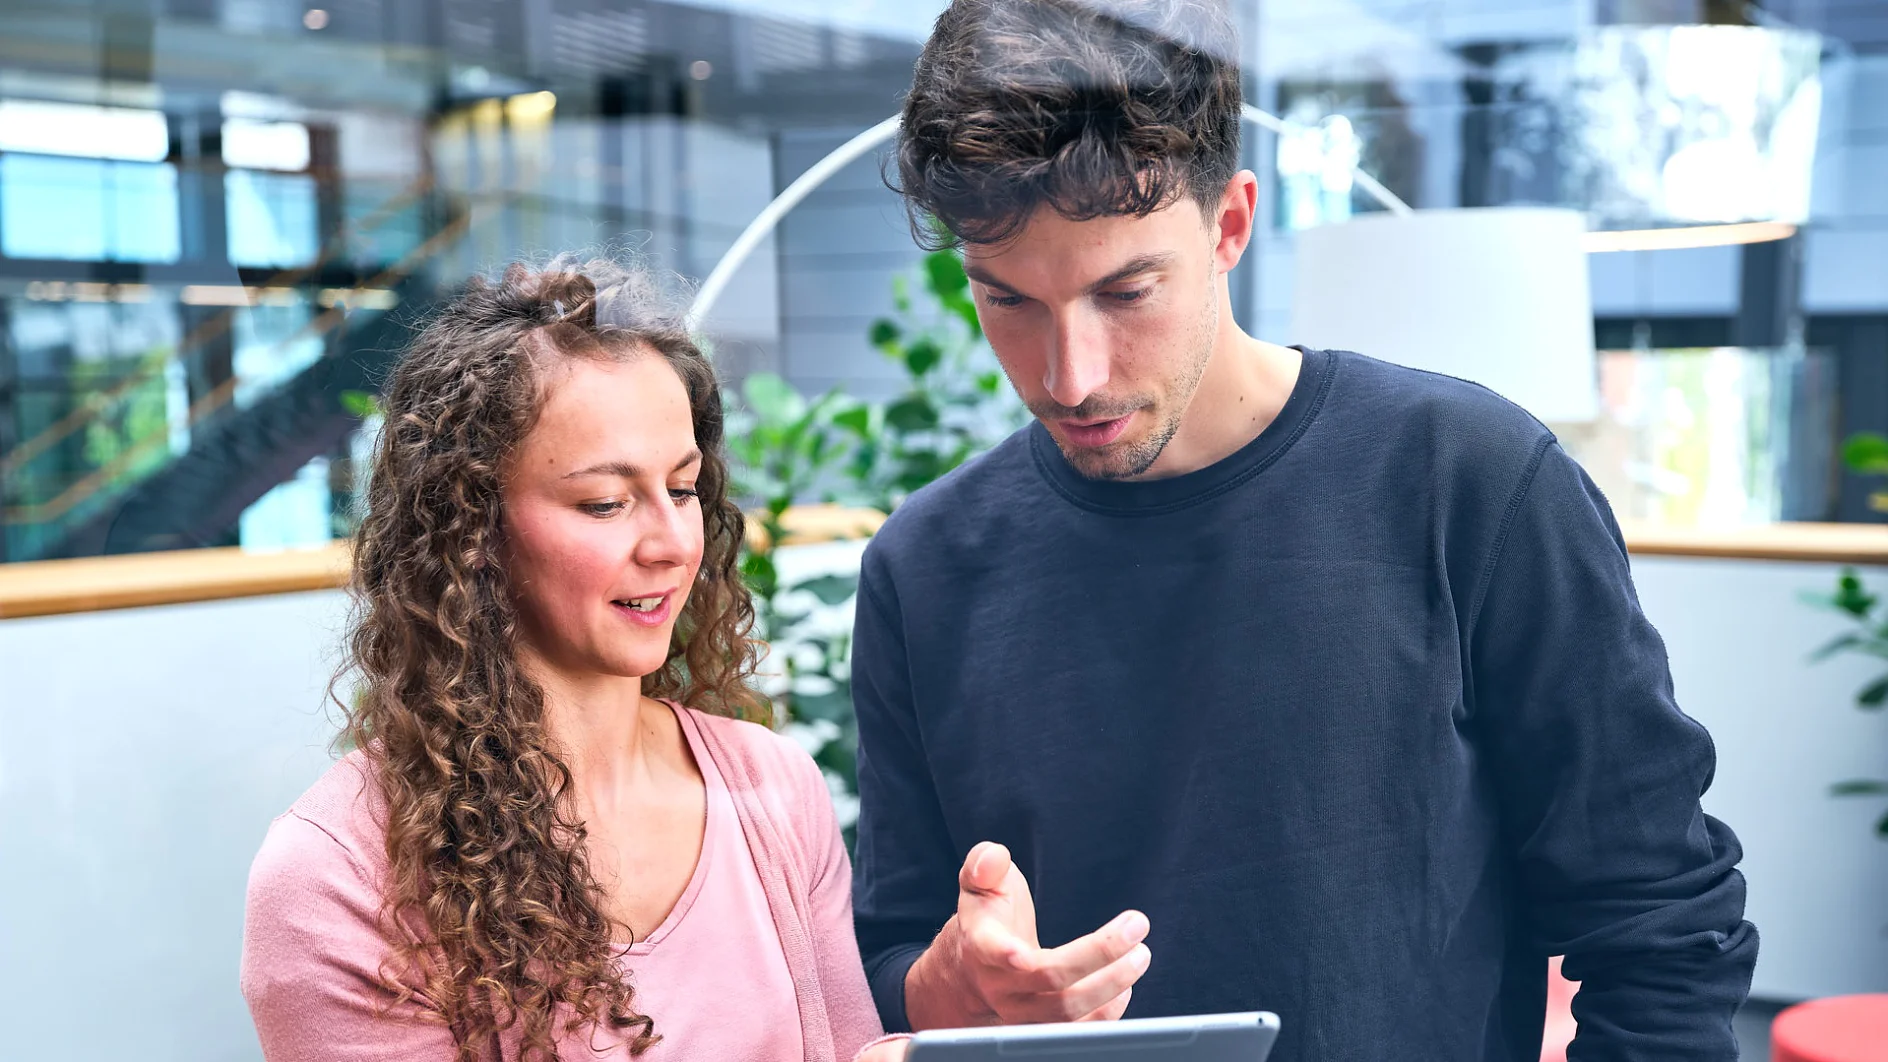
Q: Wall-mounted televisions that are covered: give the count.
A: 0